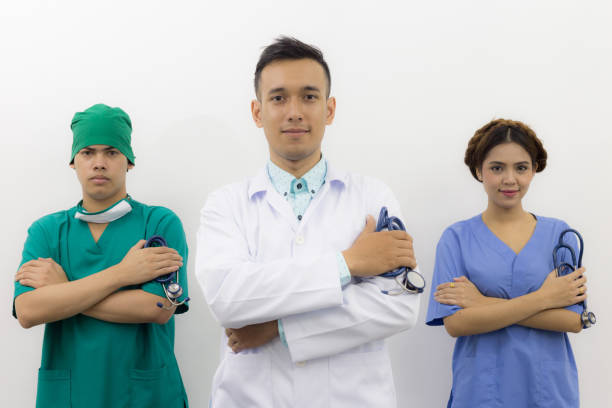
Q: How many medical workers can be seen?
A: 3